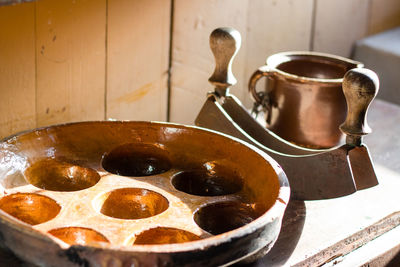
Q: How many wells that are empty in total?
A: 8